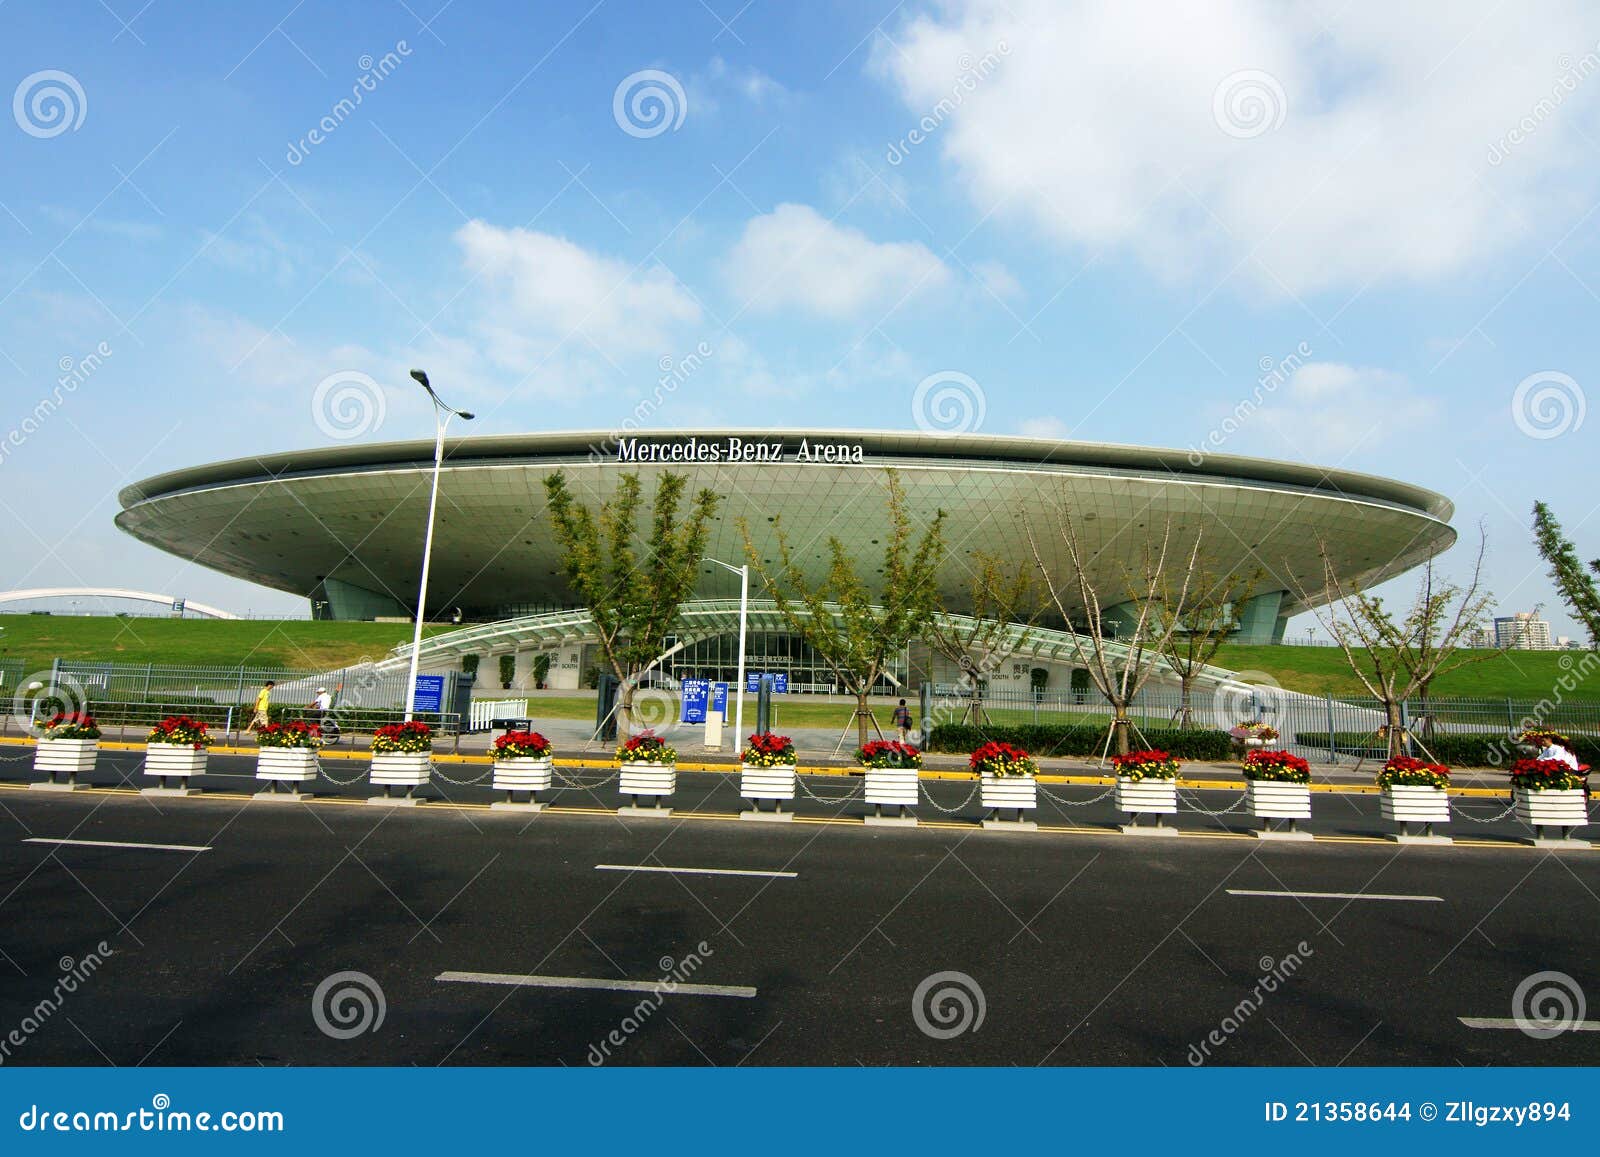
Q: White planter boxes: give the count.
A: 13